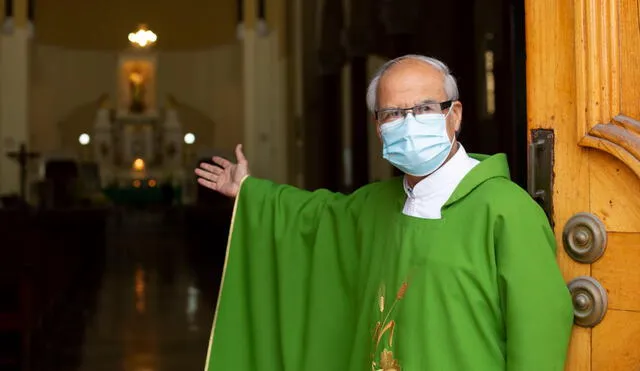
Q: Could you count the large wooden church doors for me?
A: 1